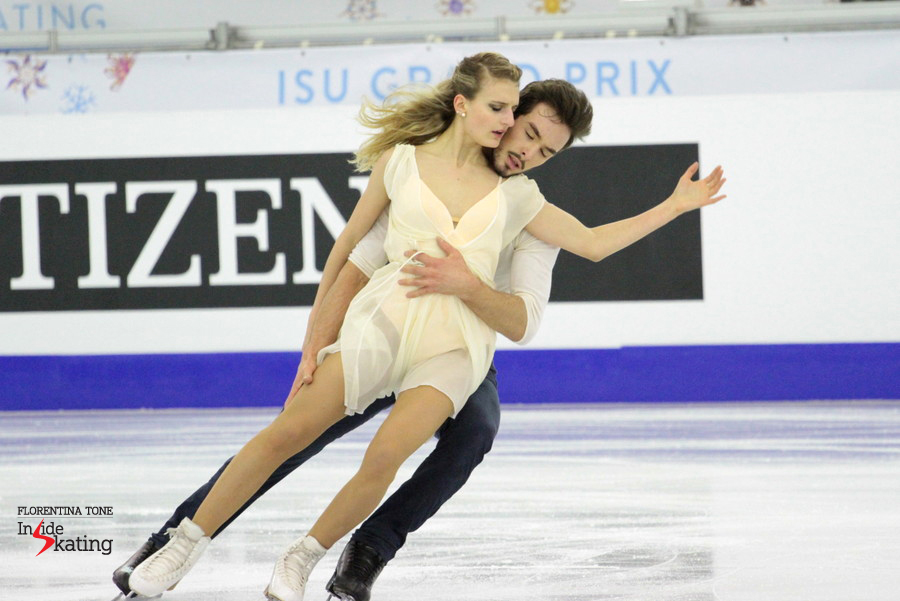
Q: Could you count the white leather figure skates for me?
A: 2